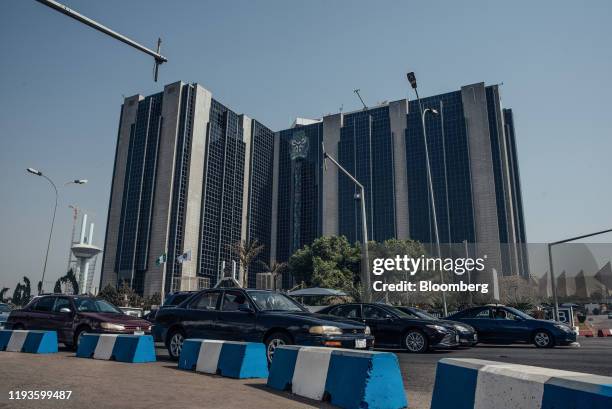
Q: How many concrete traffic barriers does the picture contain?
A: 5